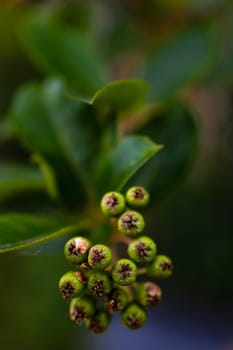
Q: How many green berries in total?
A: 15